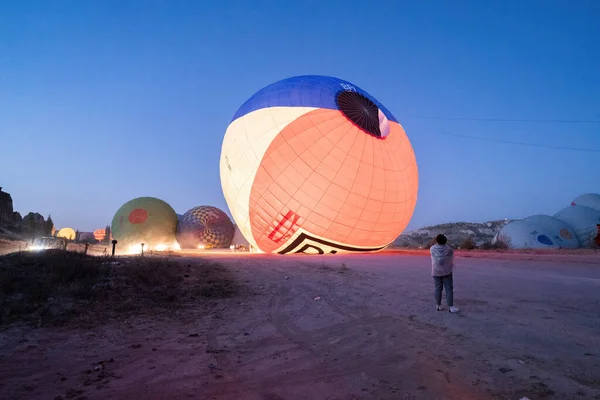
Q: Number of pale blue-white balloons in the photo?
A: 4